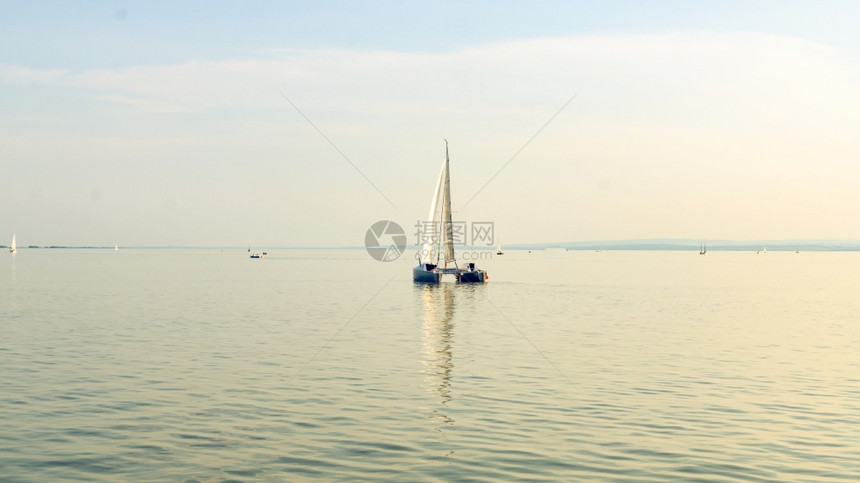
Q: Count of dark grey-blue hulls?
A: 2